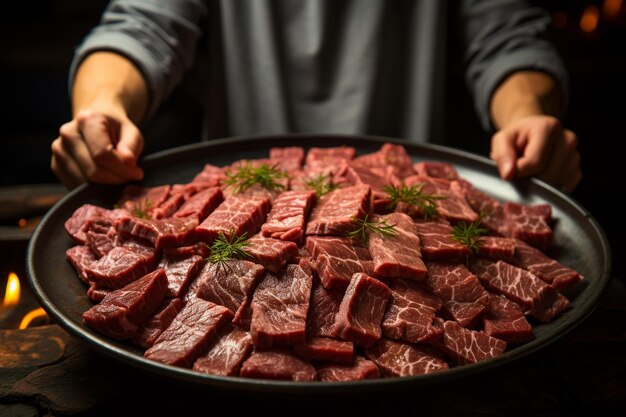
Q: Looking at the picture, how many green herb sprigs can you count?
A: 7